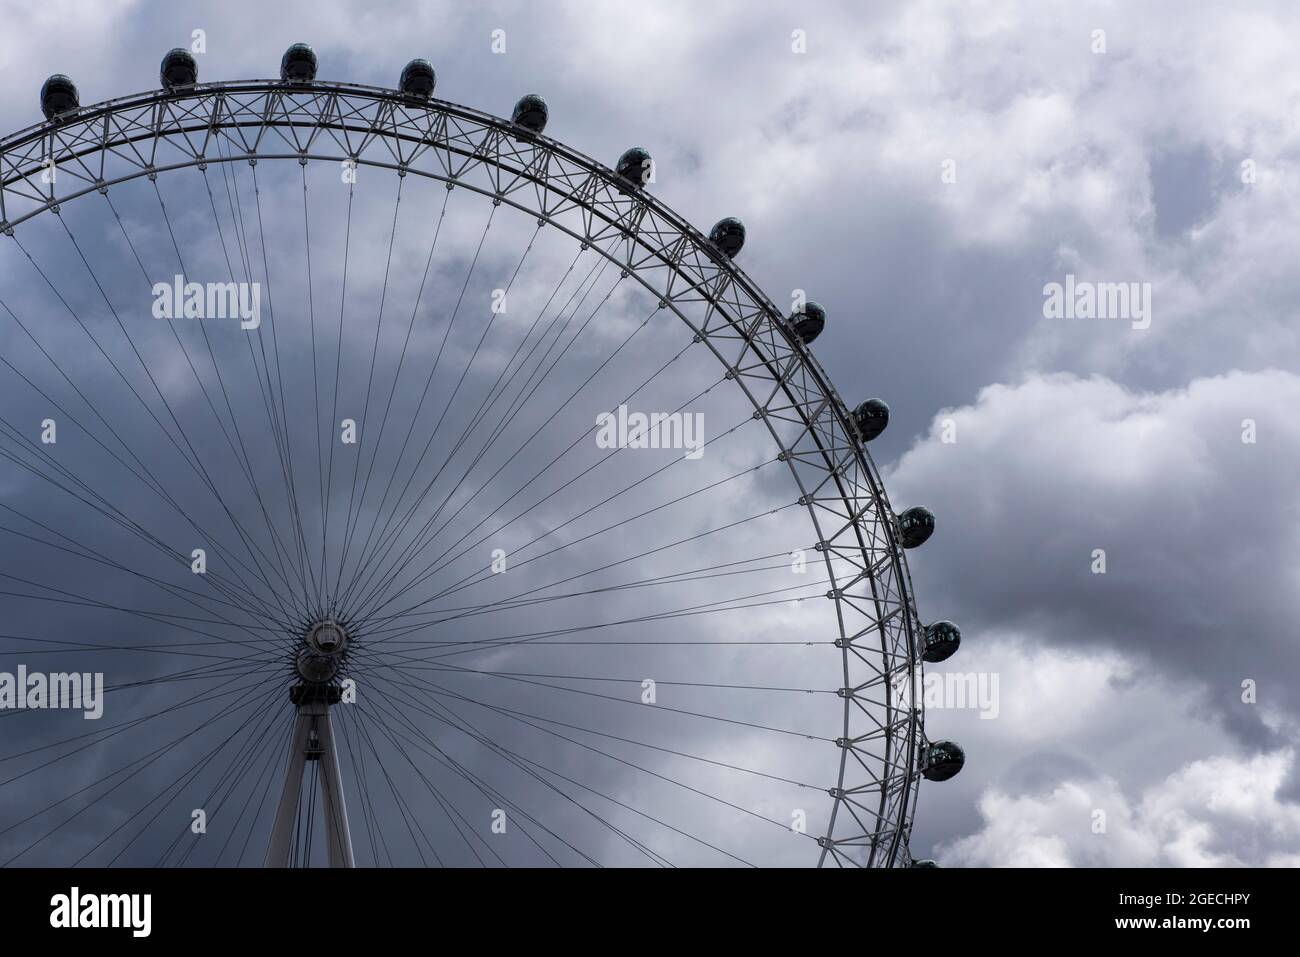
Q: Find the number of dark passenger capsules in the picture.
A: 13